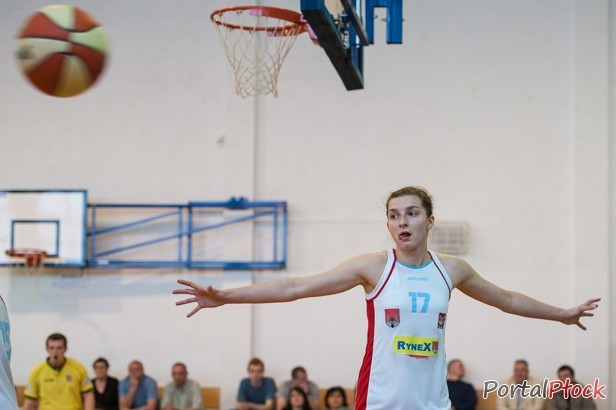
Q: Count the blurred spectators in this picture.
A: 10